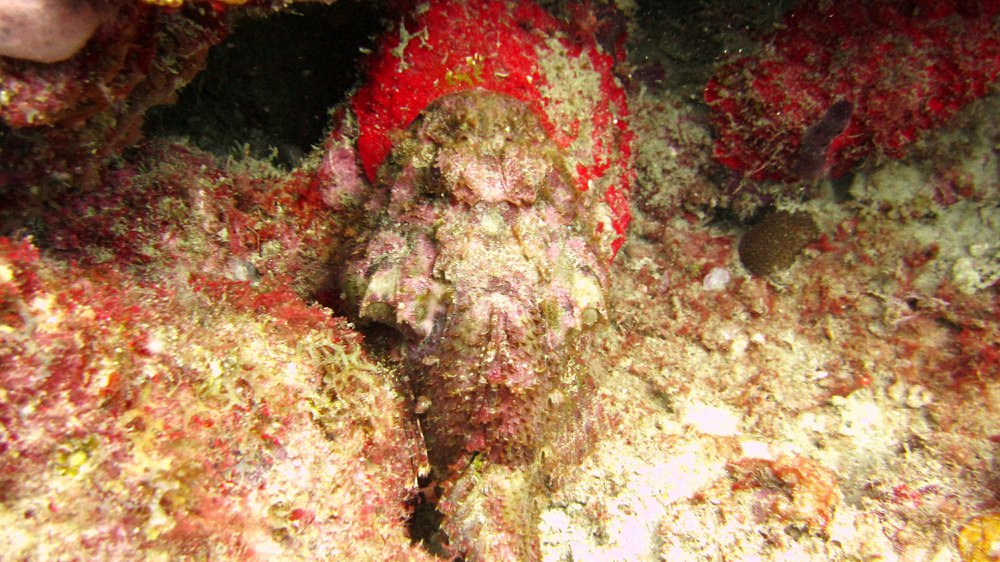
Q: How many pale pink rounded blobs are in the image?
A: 1